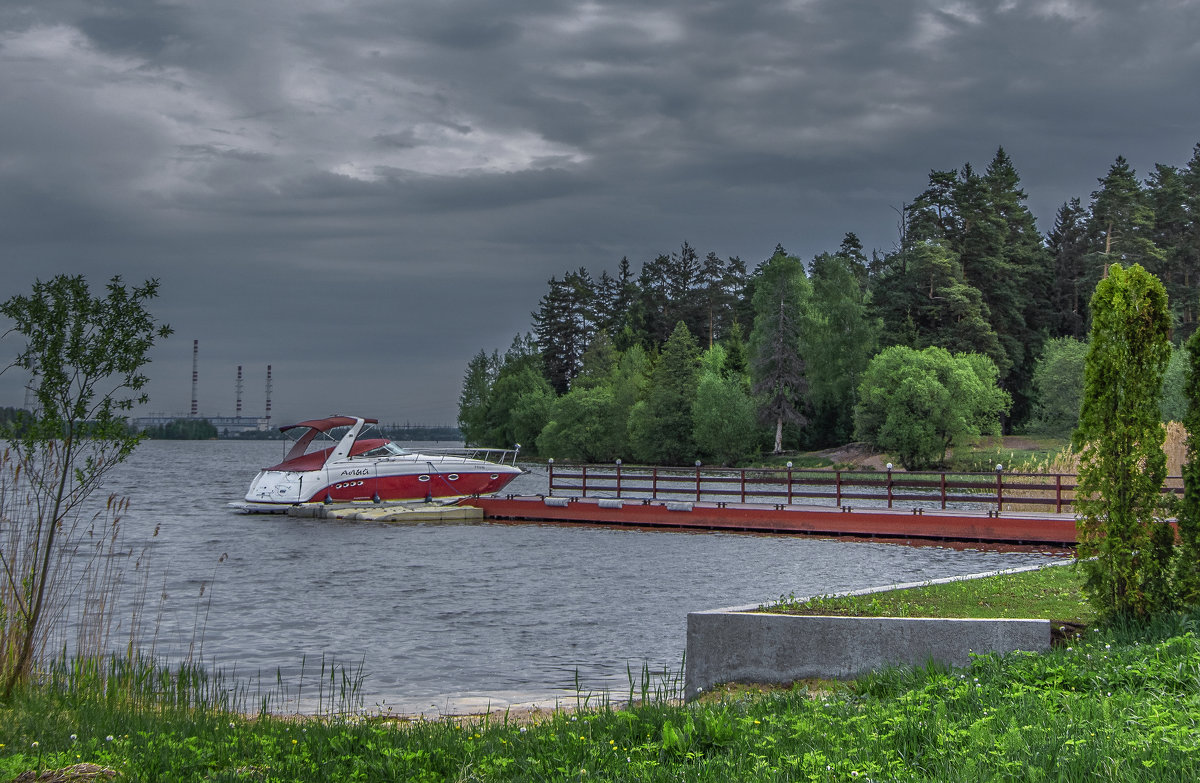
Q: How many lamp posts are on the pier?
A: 6